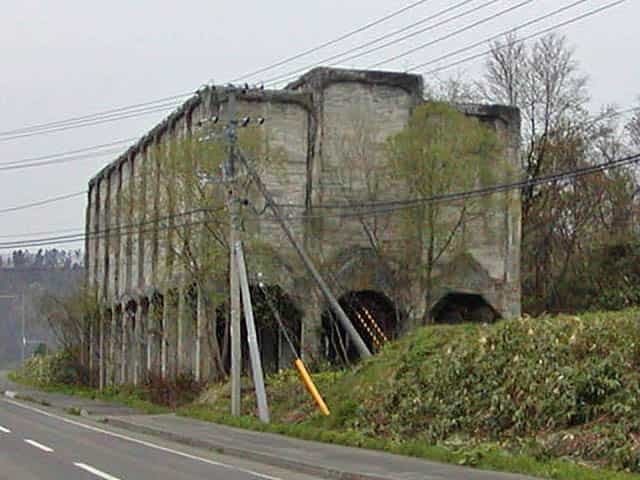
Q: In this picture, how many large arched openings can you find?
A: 3